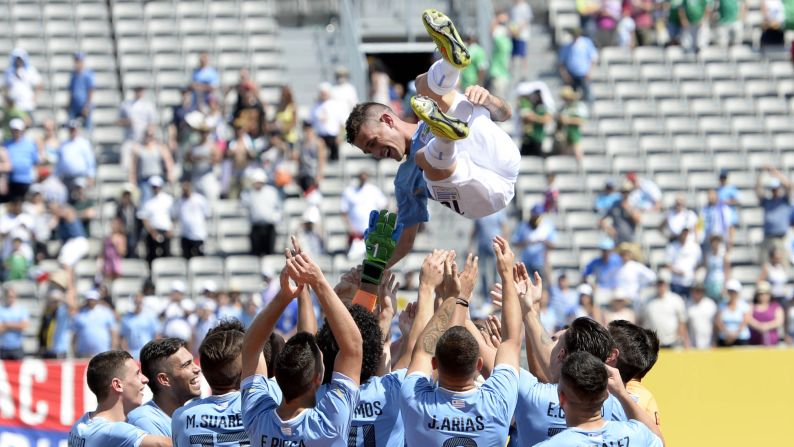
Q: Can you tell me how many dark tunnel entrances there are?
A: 1